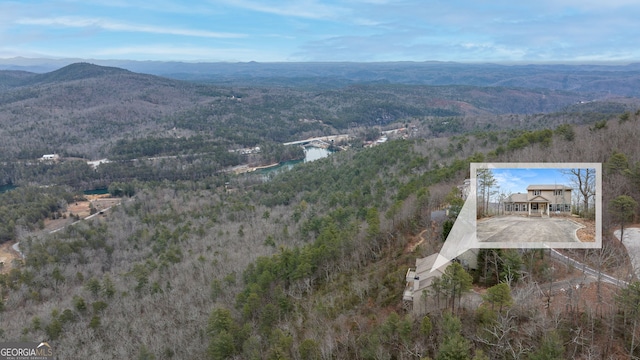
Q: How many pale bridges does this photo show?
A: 1